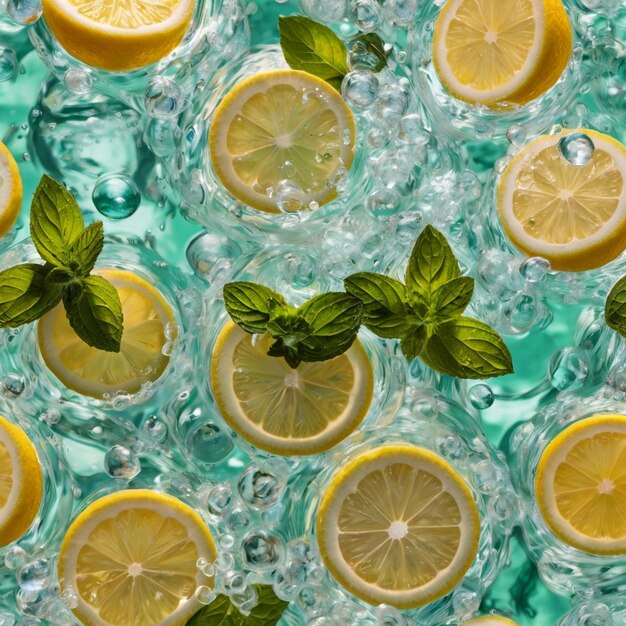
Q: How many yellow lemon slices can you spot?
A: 12